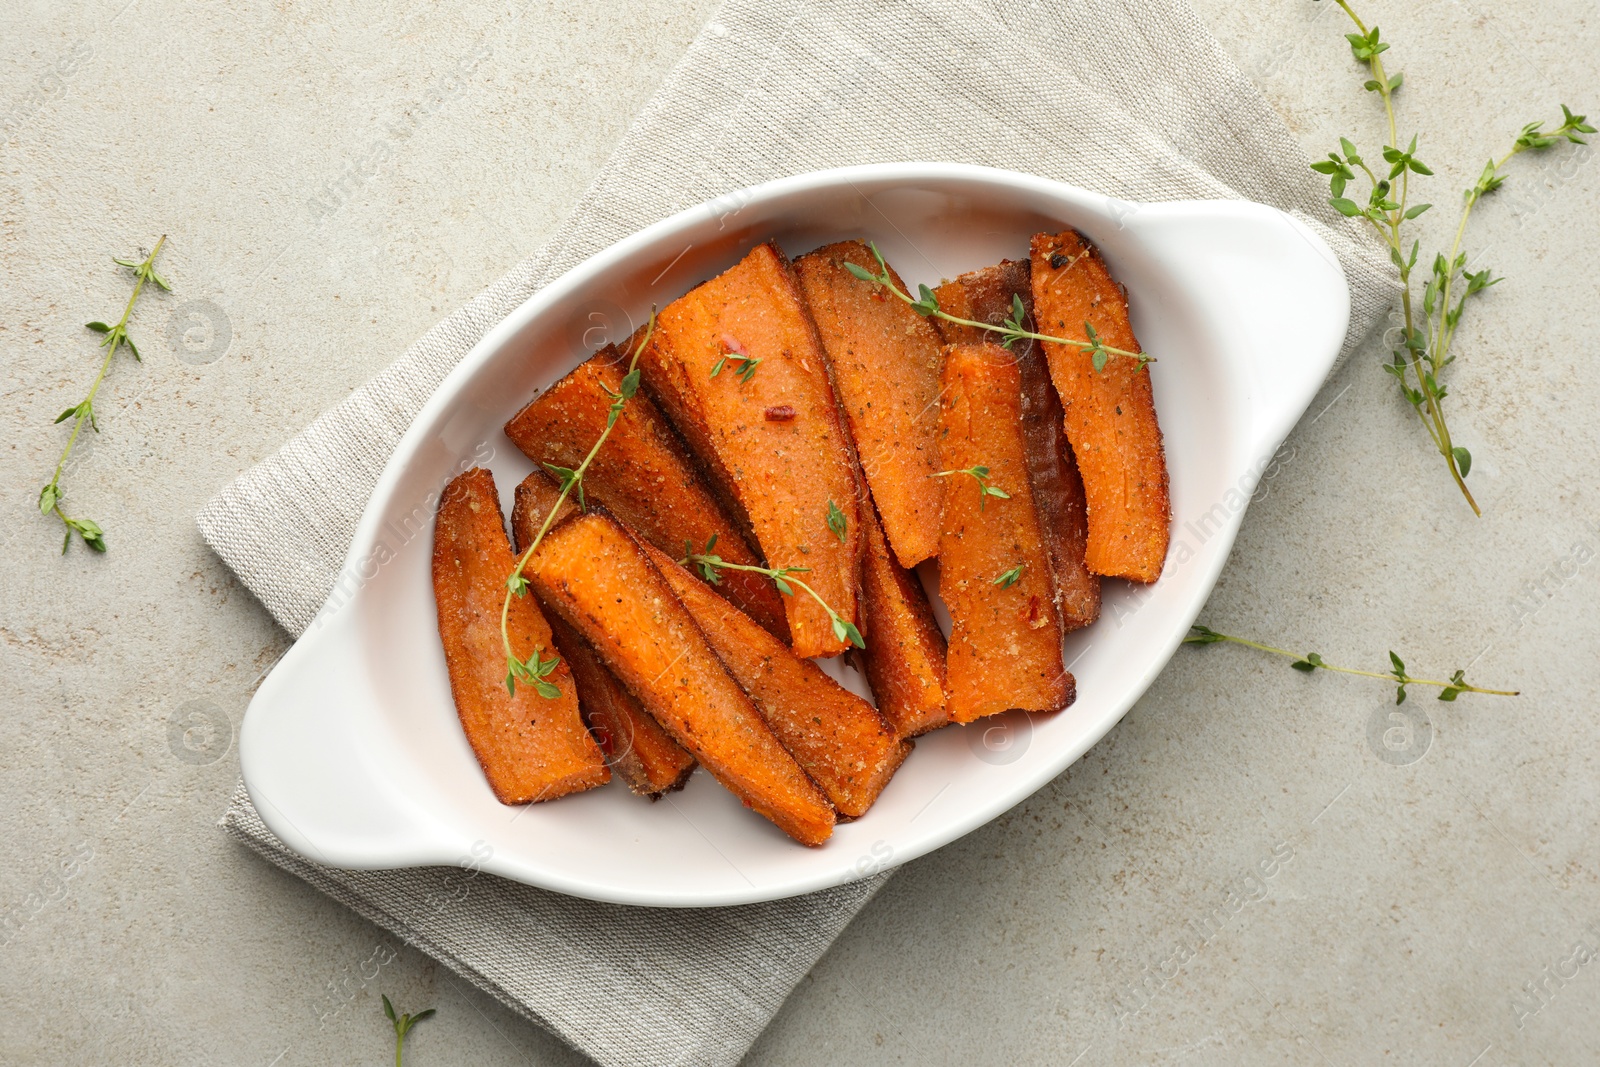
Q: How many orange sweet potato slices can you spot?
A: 11